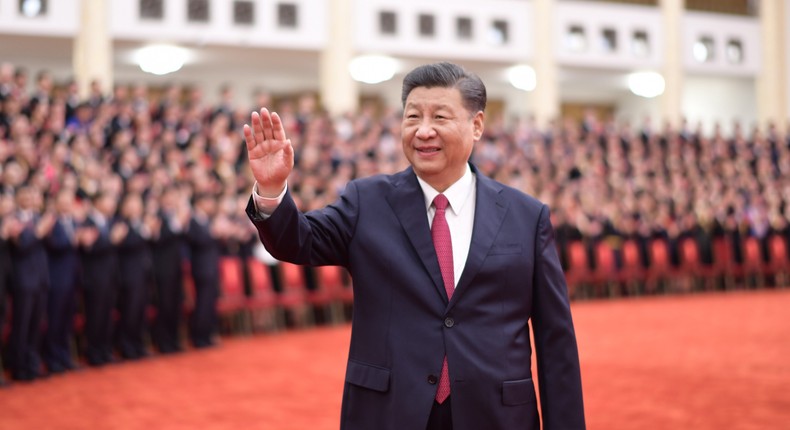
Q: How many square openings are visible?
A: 14